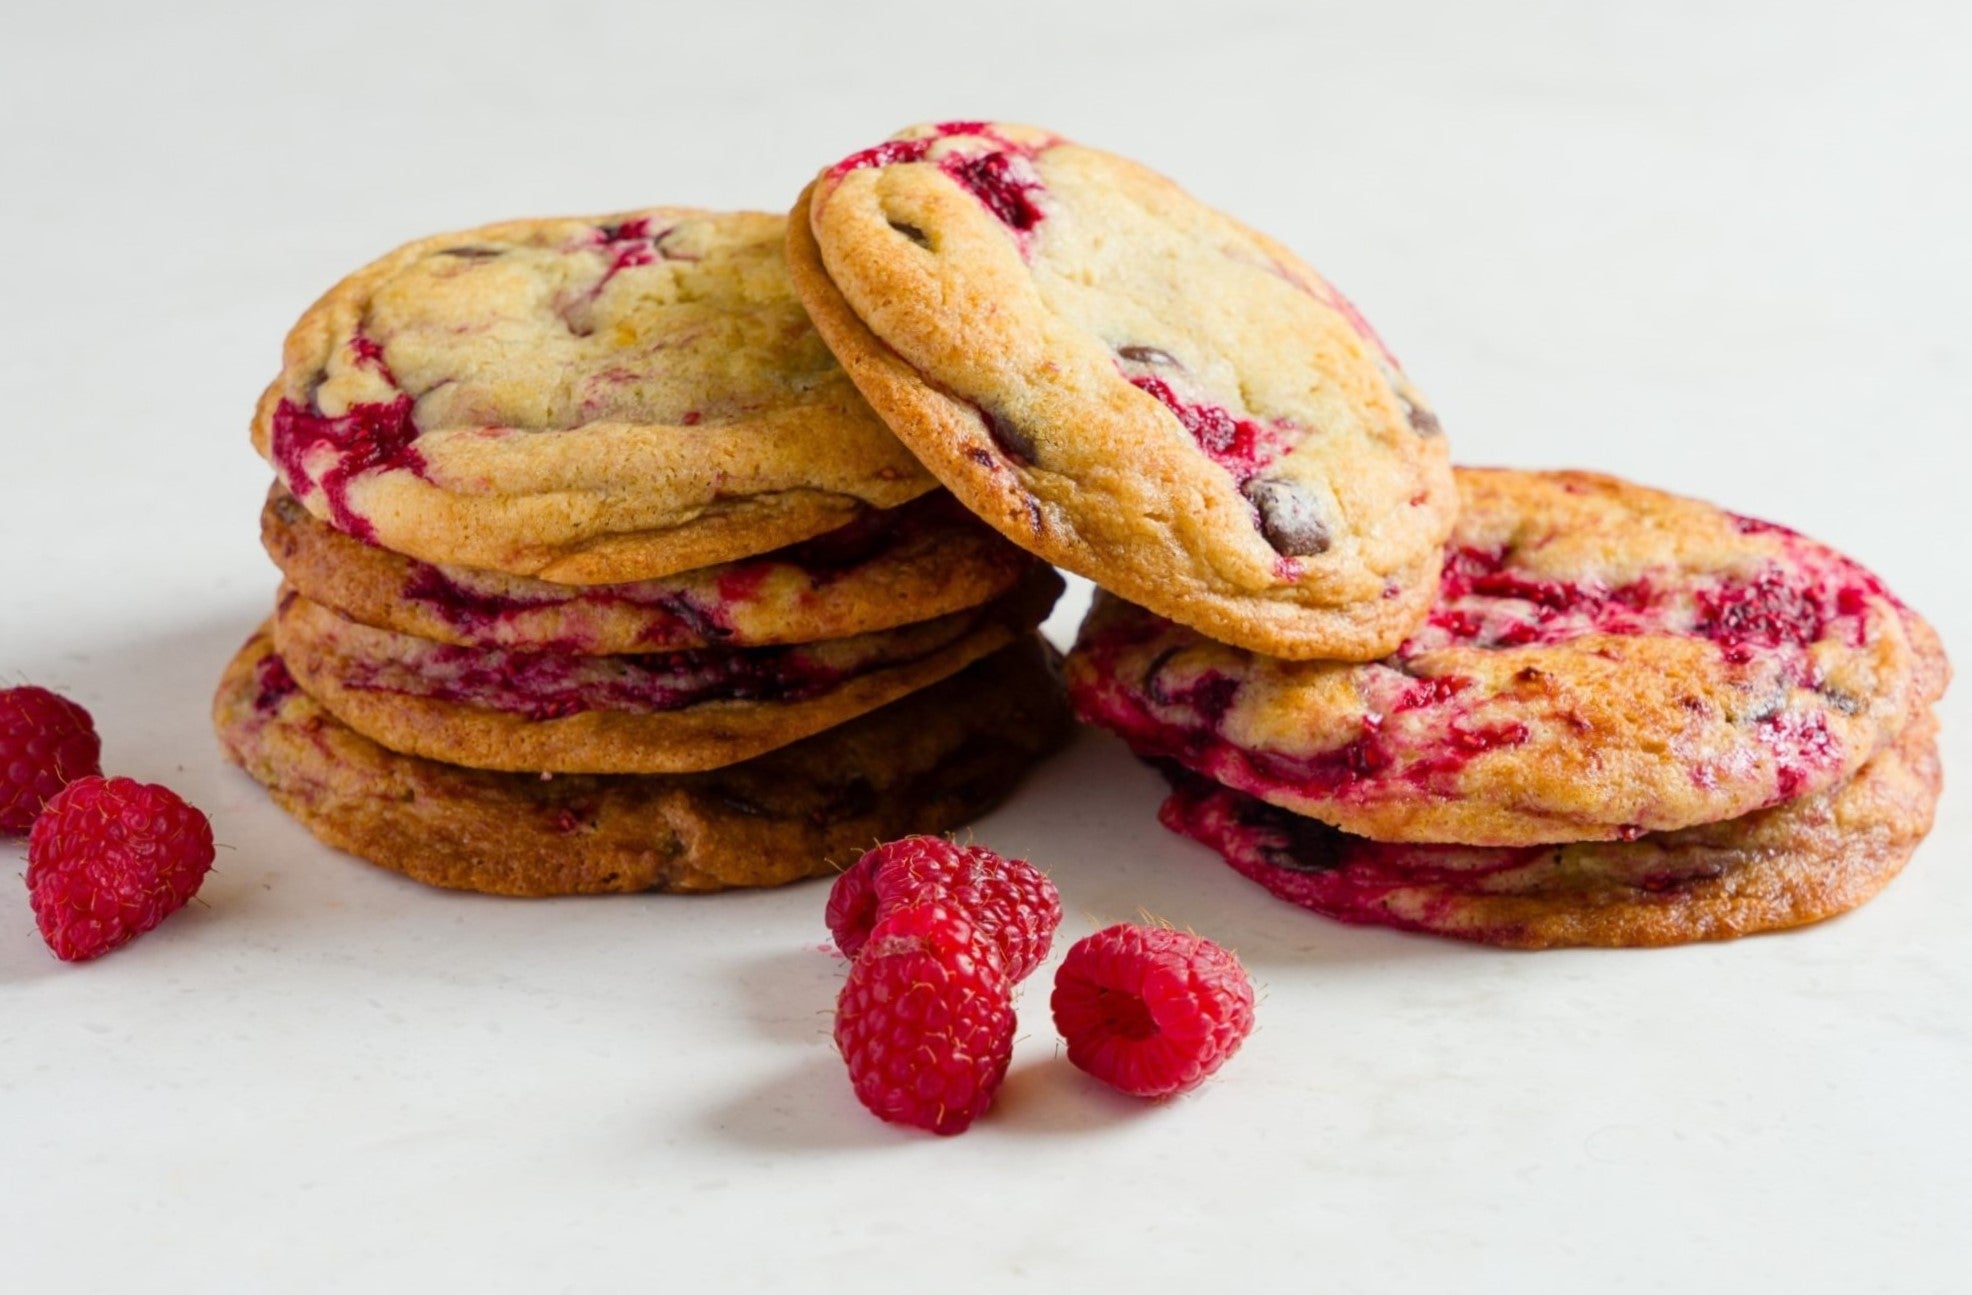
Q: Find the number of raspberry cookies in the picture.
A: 7